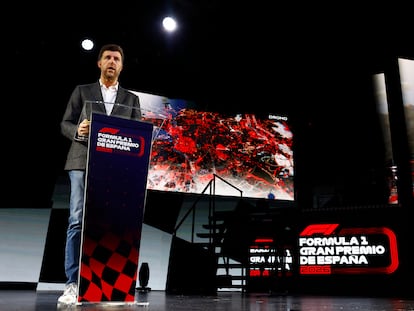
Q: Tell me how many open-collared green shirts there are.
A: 0